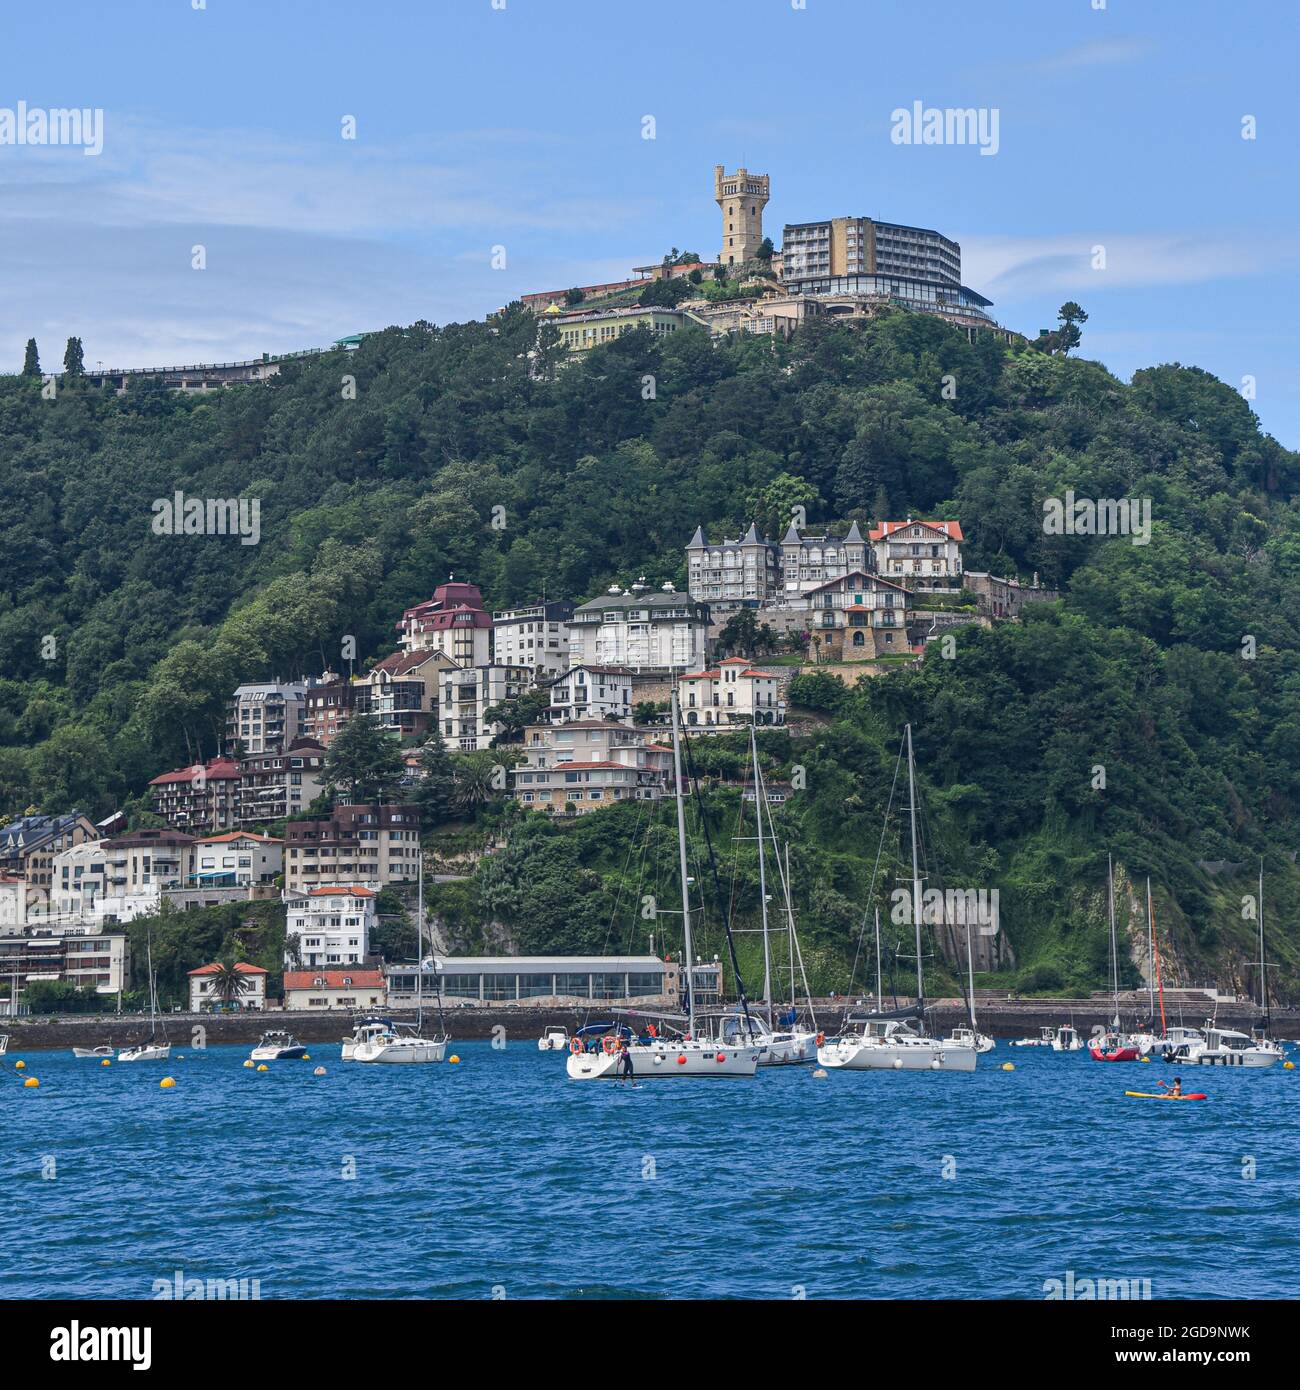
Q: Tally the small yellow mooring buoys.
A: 11